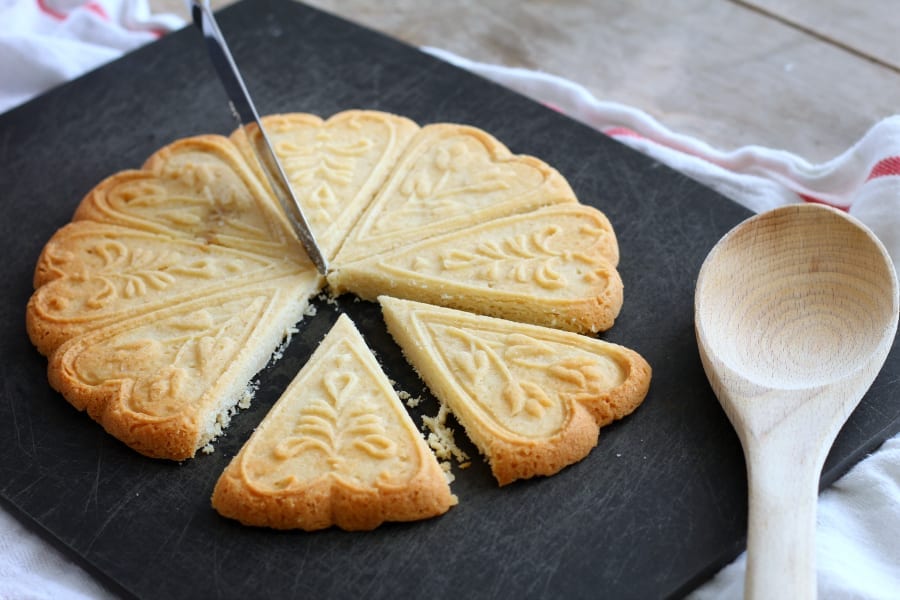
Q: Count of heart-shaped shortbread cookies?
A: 8